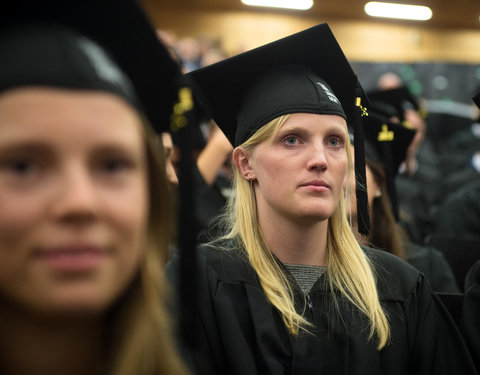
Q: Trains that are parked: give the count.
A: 0